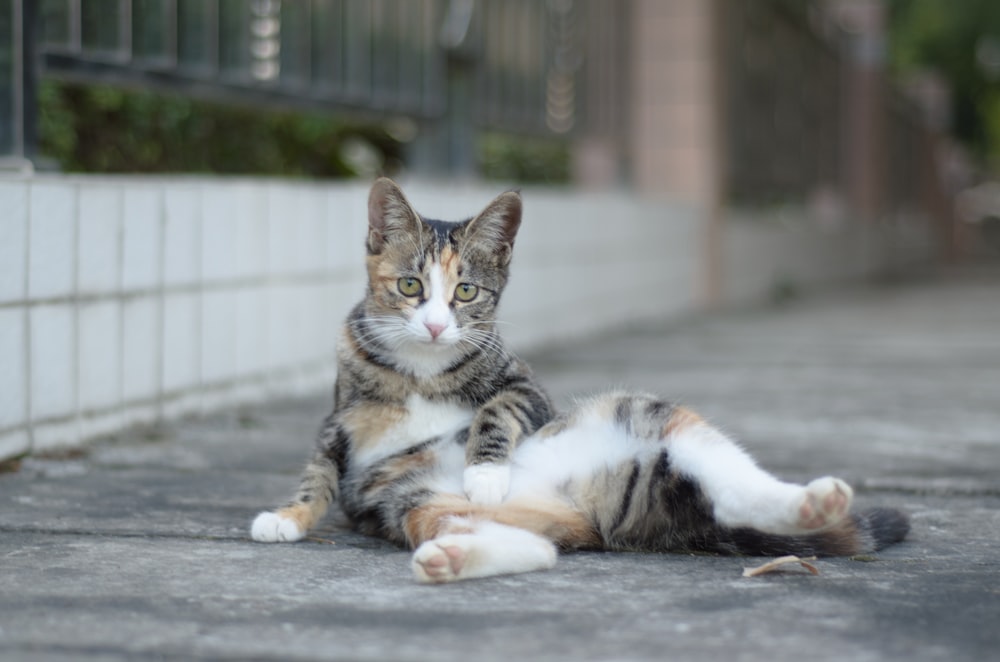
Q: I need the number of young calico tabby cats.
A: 1